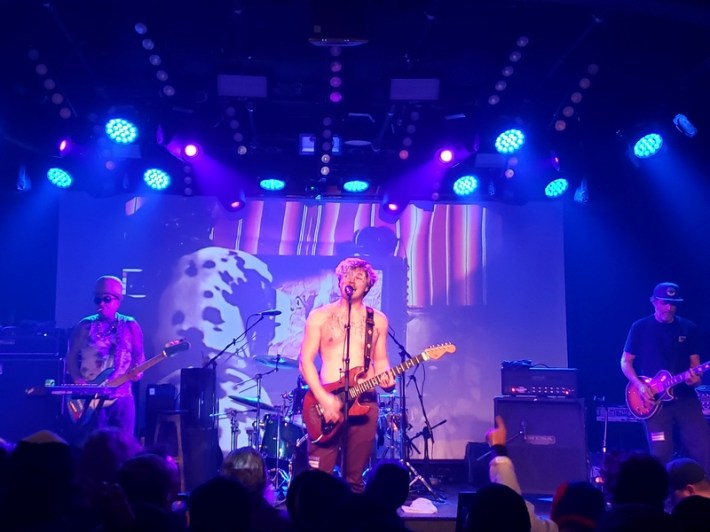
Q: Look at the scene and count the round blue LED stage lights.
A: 9